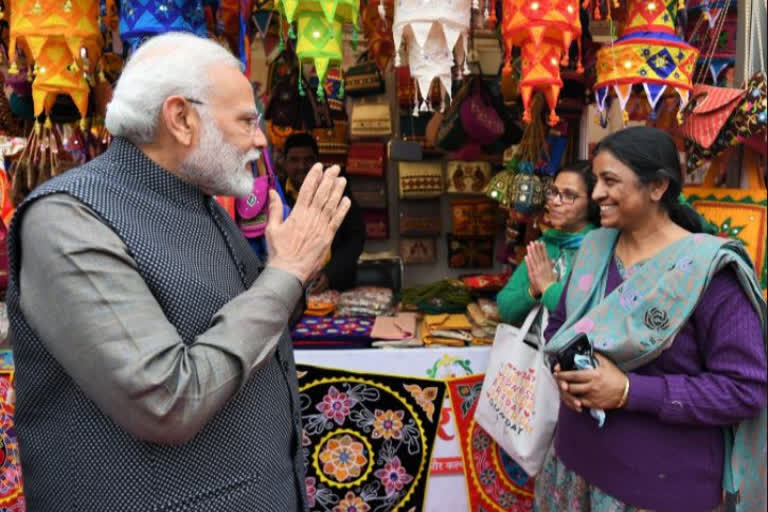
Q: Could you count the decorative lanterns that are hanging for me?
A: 6